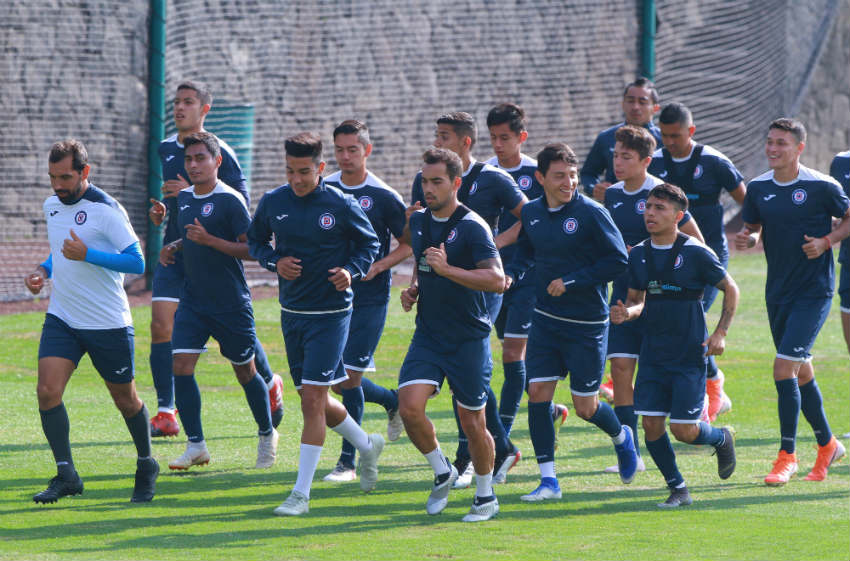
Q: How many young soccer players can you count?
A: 15